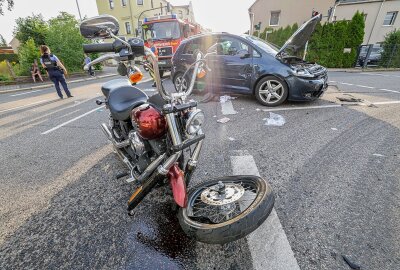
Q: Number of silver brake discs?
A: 1